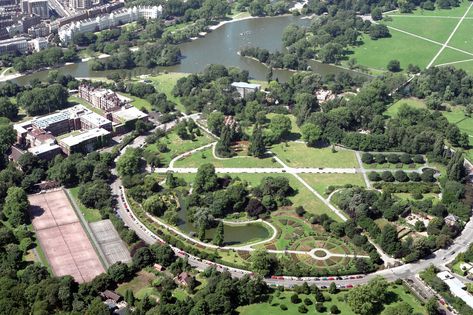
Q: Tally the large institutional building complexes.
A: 1